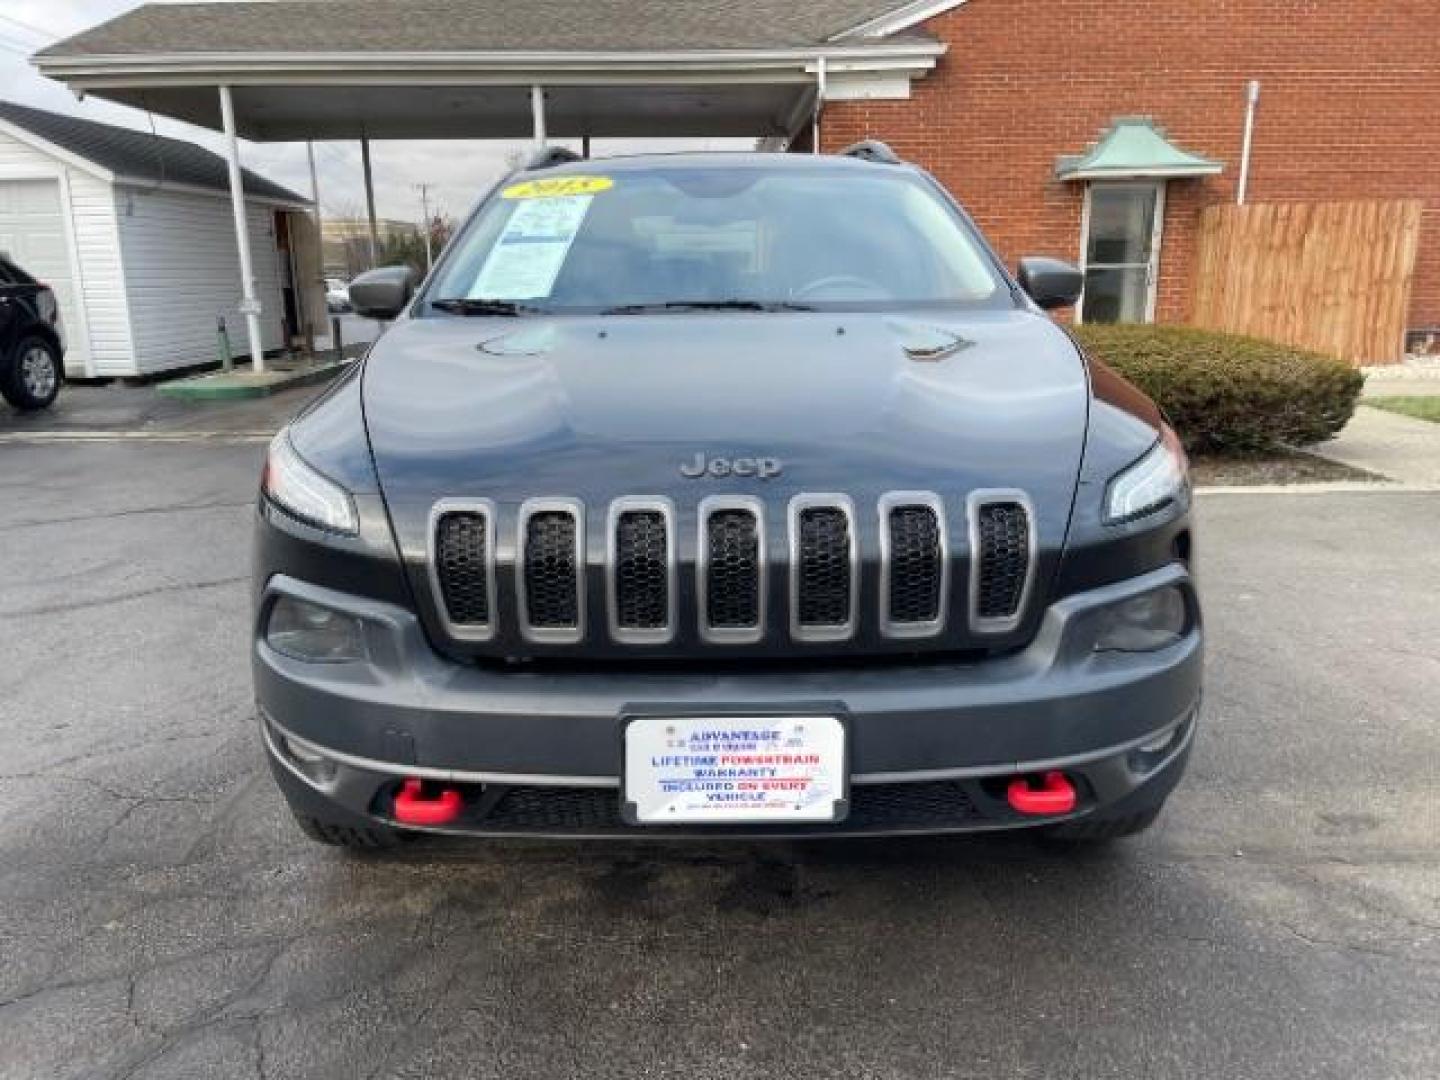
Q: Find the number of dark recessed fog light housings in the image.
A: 2